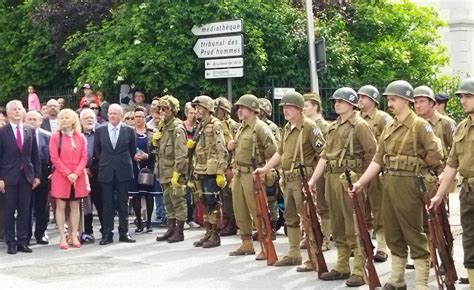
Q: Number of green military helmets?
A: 11